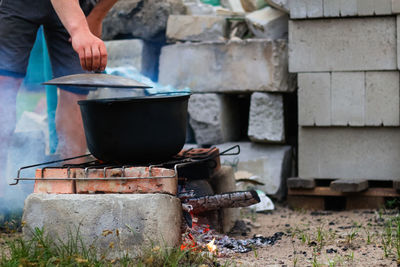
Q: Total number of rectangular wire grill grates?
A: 1